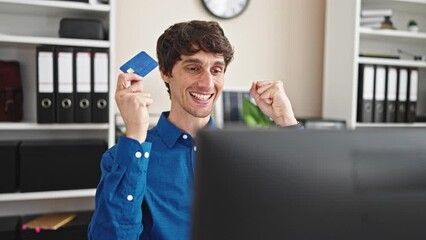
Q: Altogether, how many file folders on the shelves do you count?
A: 9